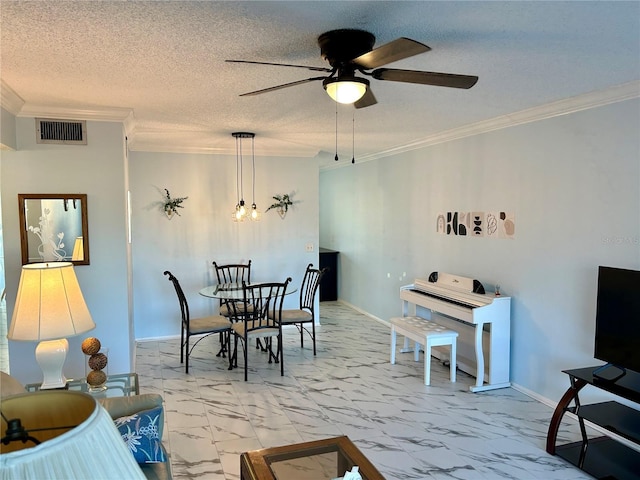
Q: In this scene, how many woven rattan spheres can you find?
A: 3